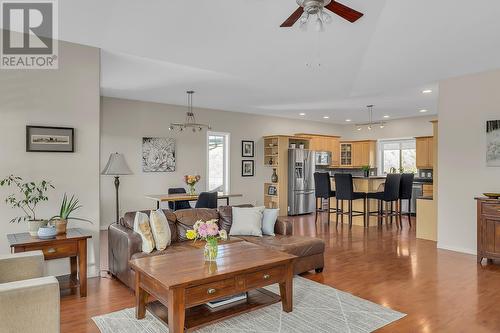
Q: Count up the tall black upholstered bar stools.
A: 4